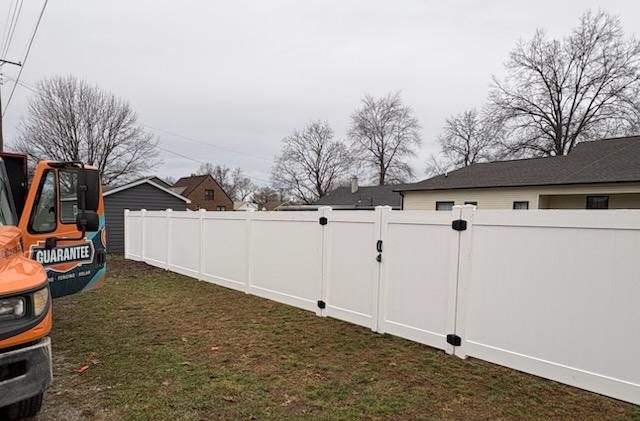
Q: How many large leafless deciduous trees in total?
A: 5